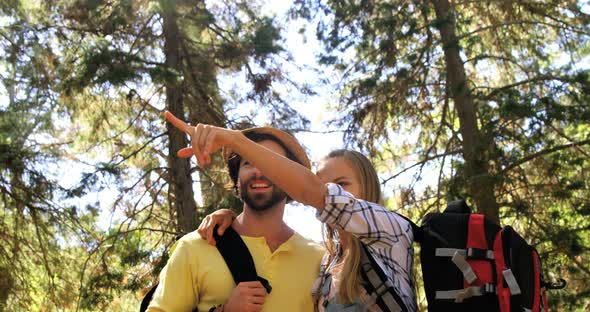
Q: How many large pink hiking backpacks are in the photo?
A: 0